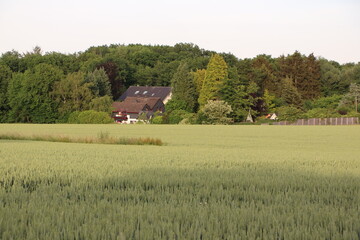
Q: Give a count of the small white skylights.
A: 3